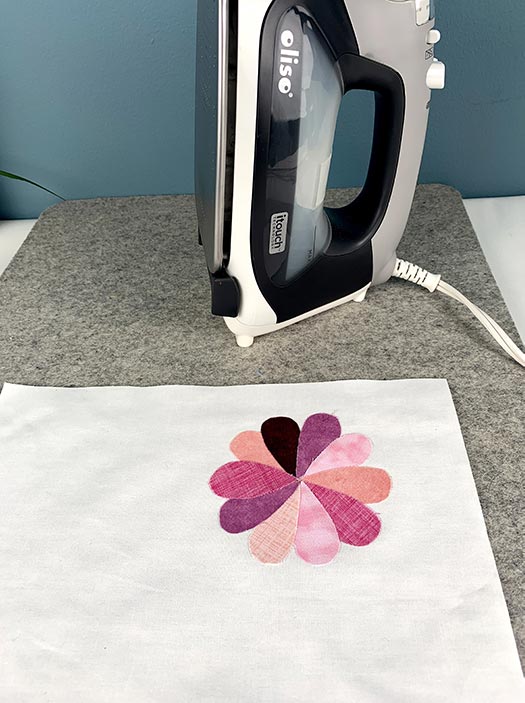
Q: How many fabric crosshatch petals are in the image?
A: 3